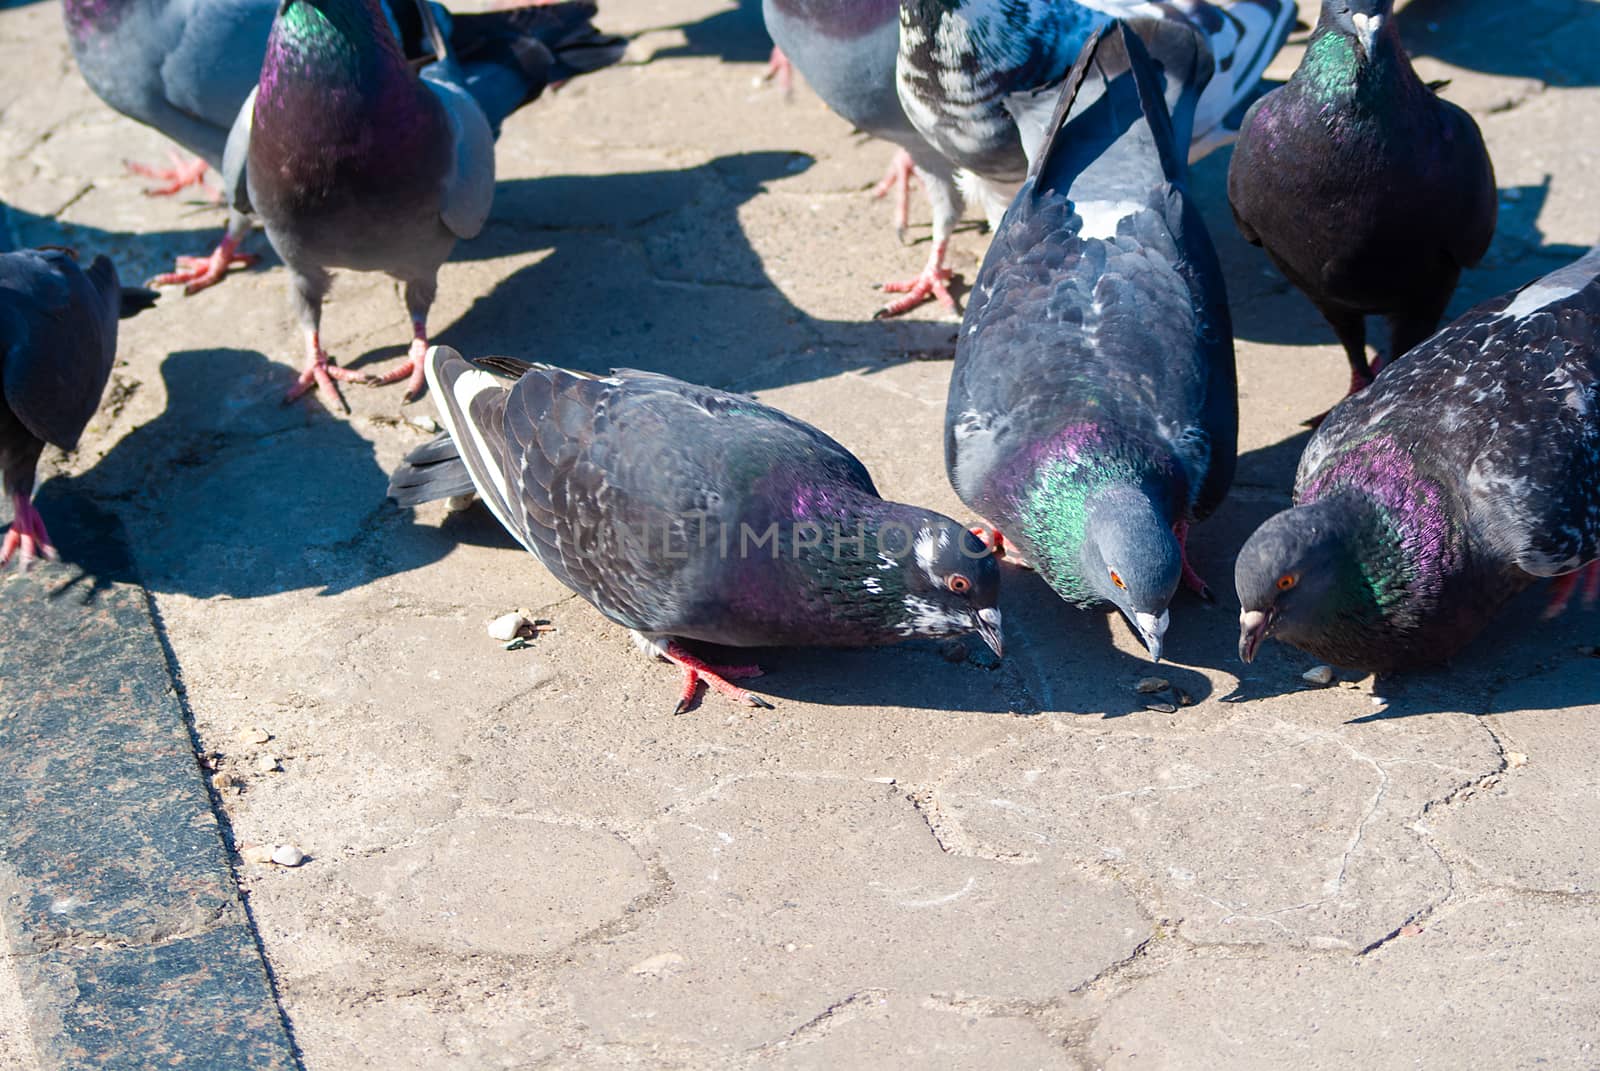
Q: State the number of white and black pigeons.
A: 1